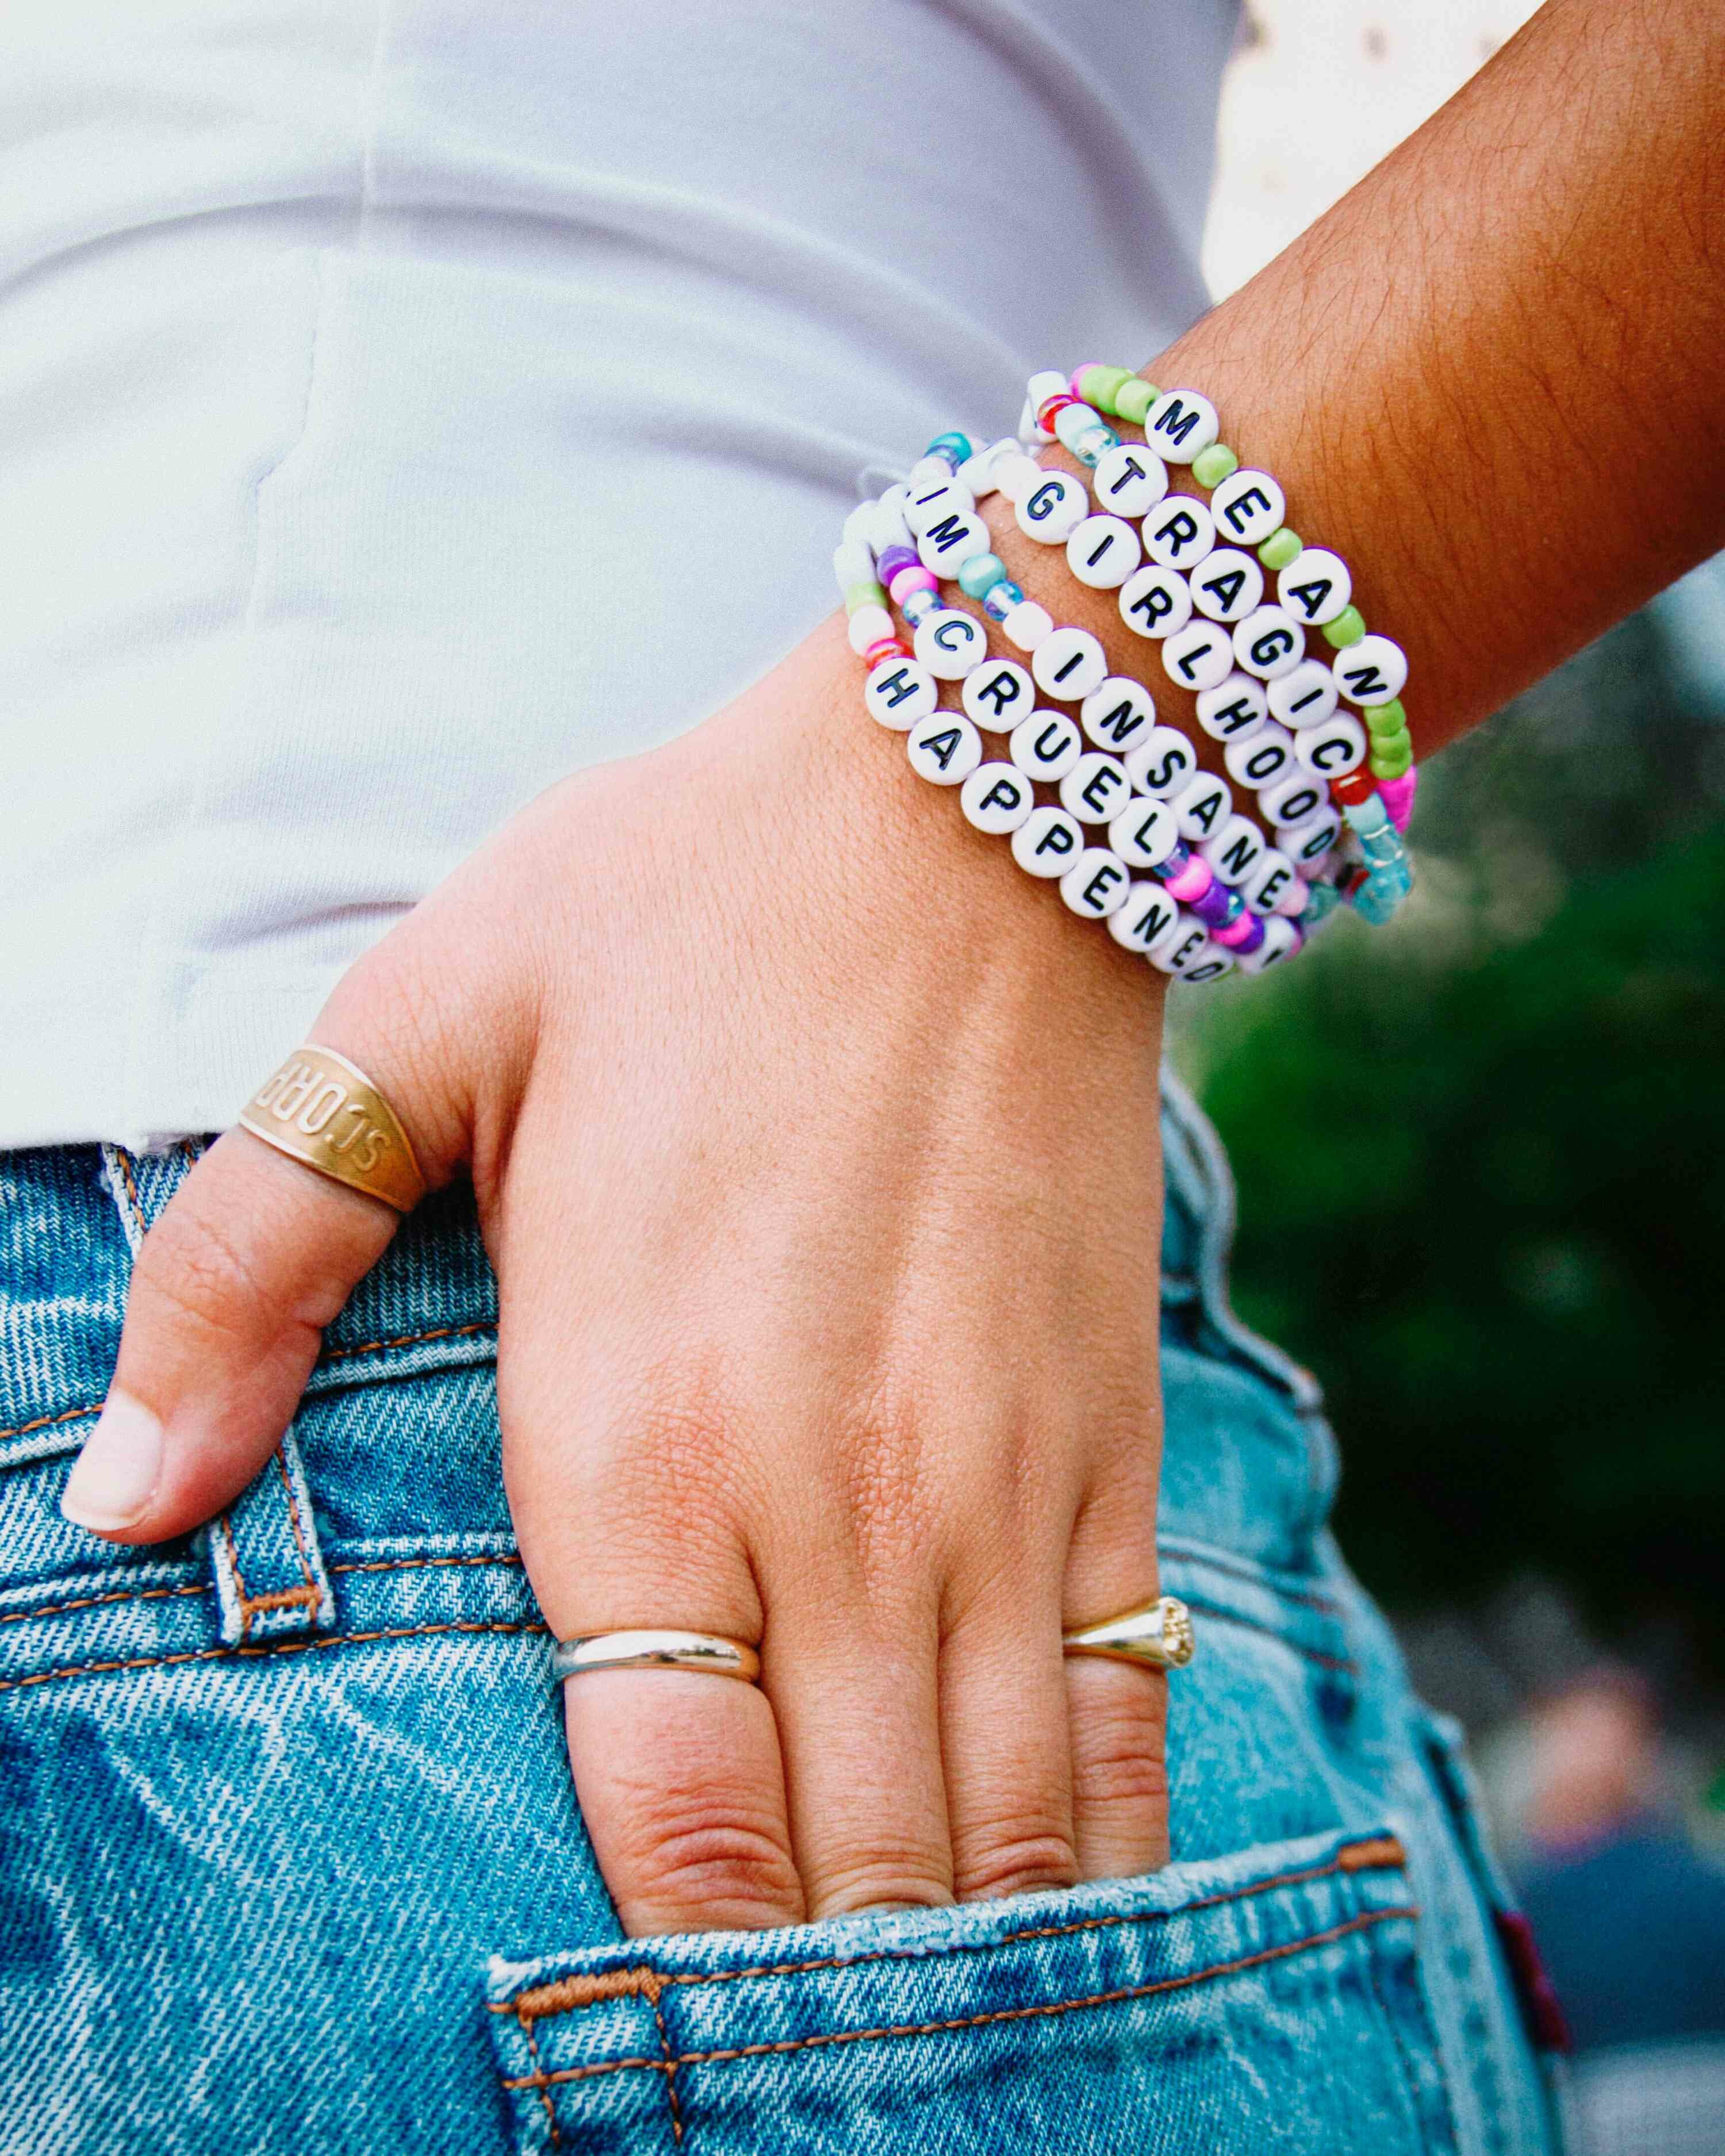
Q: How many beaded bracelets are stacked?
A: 6